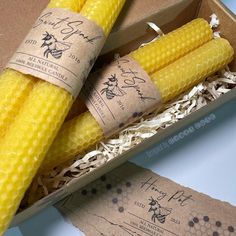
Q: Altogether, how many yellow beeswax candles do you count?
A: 4